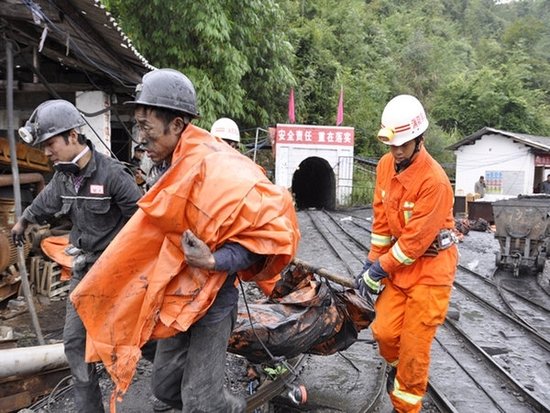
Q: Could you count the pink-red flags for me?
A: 2